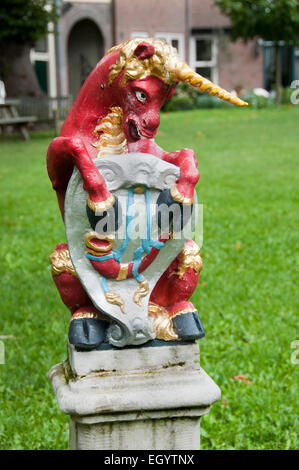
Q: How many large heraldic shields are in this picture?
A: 1